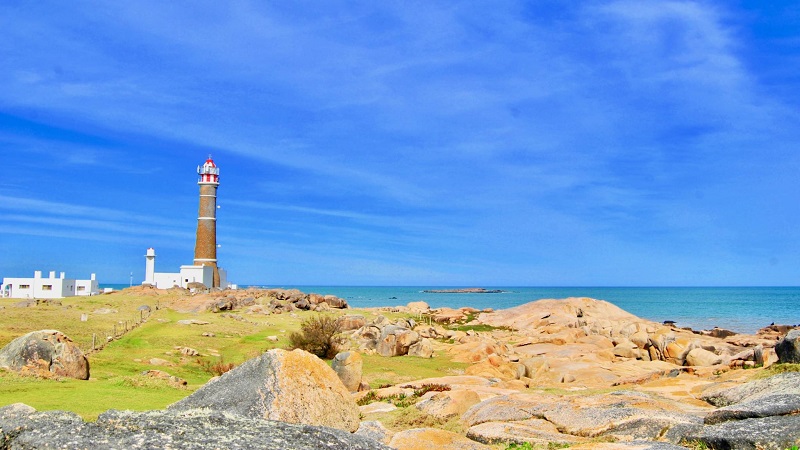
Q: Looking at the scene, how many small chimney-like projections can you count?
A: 4